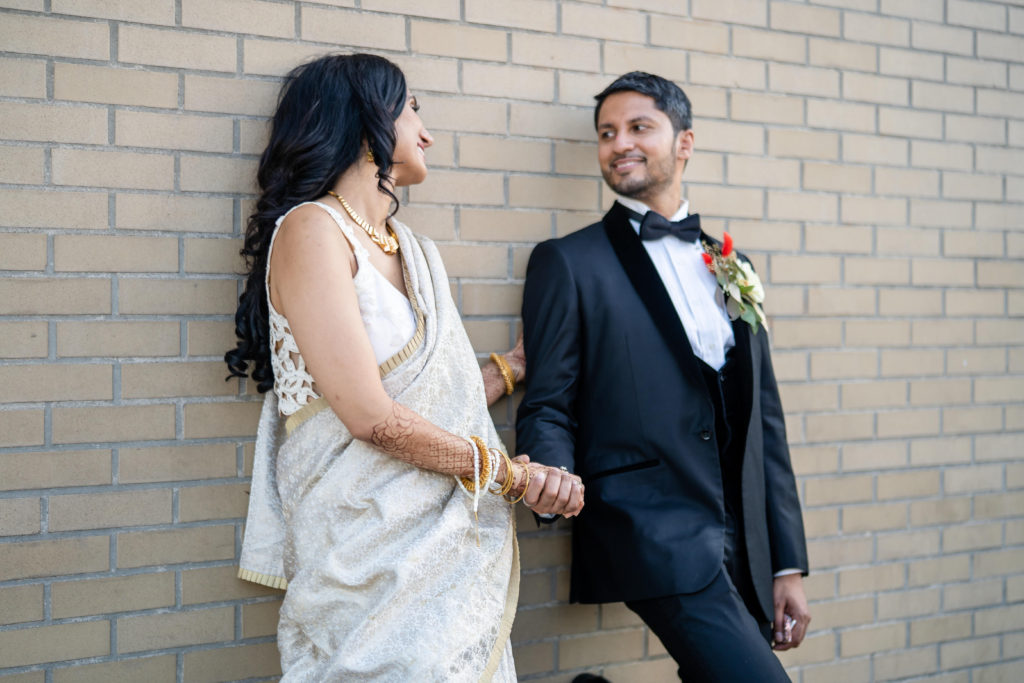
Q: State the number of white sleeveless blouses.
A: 1